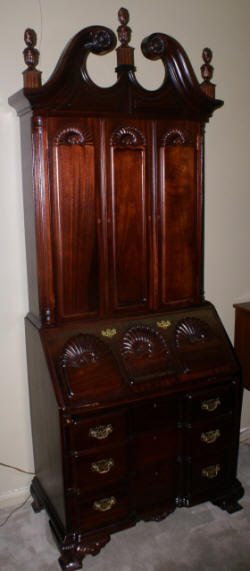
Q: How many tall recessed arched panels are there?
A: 3